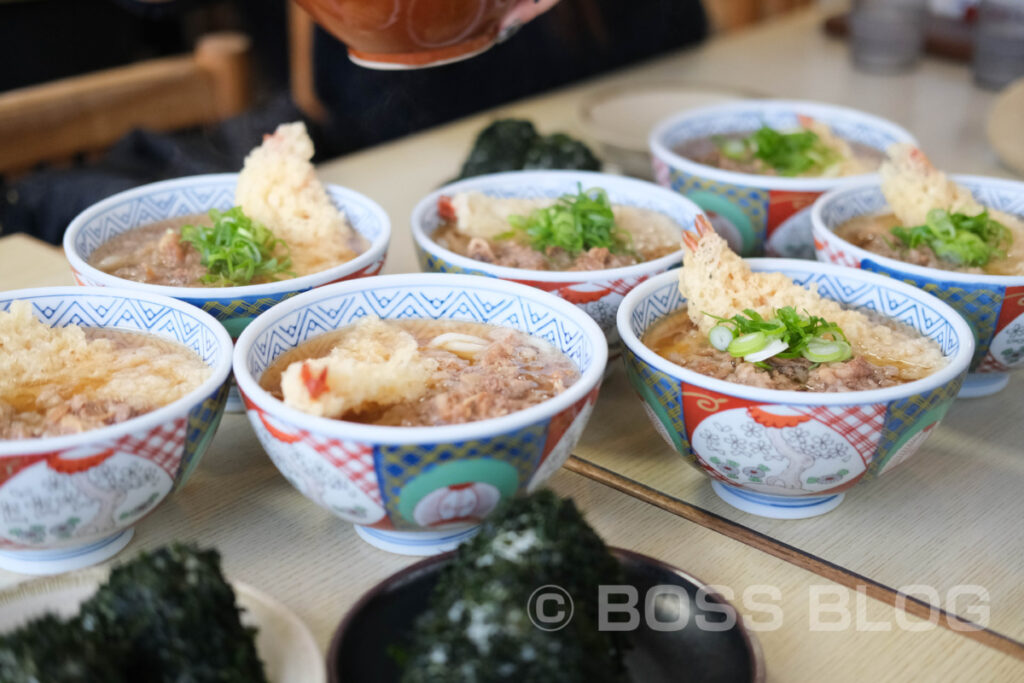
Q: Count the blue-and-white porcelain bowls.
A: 7